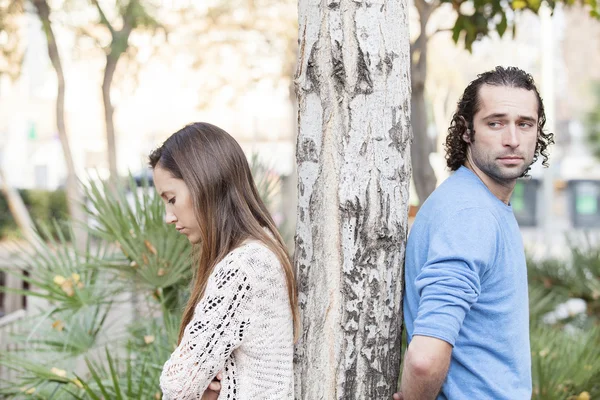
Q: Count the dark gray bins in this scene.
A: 2